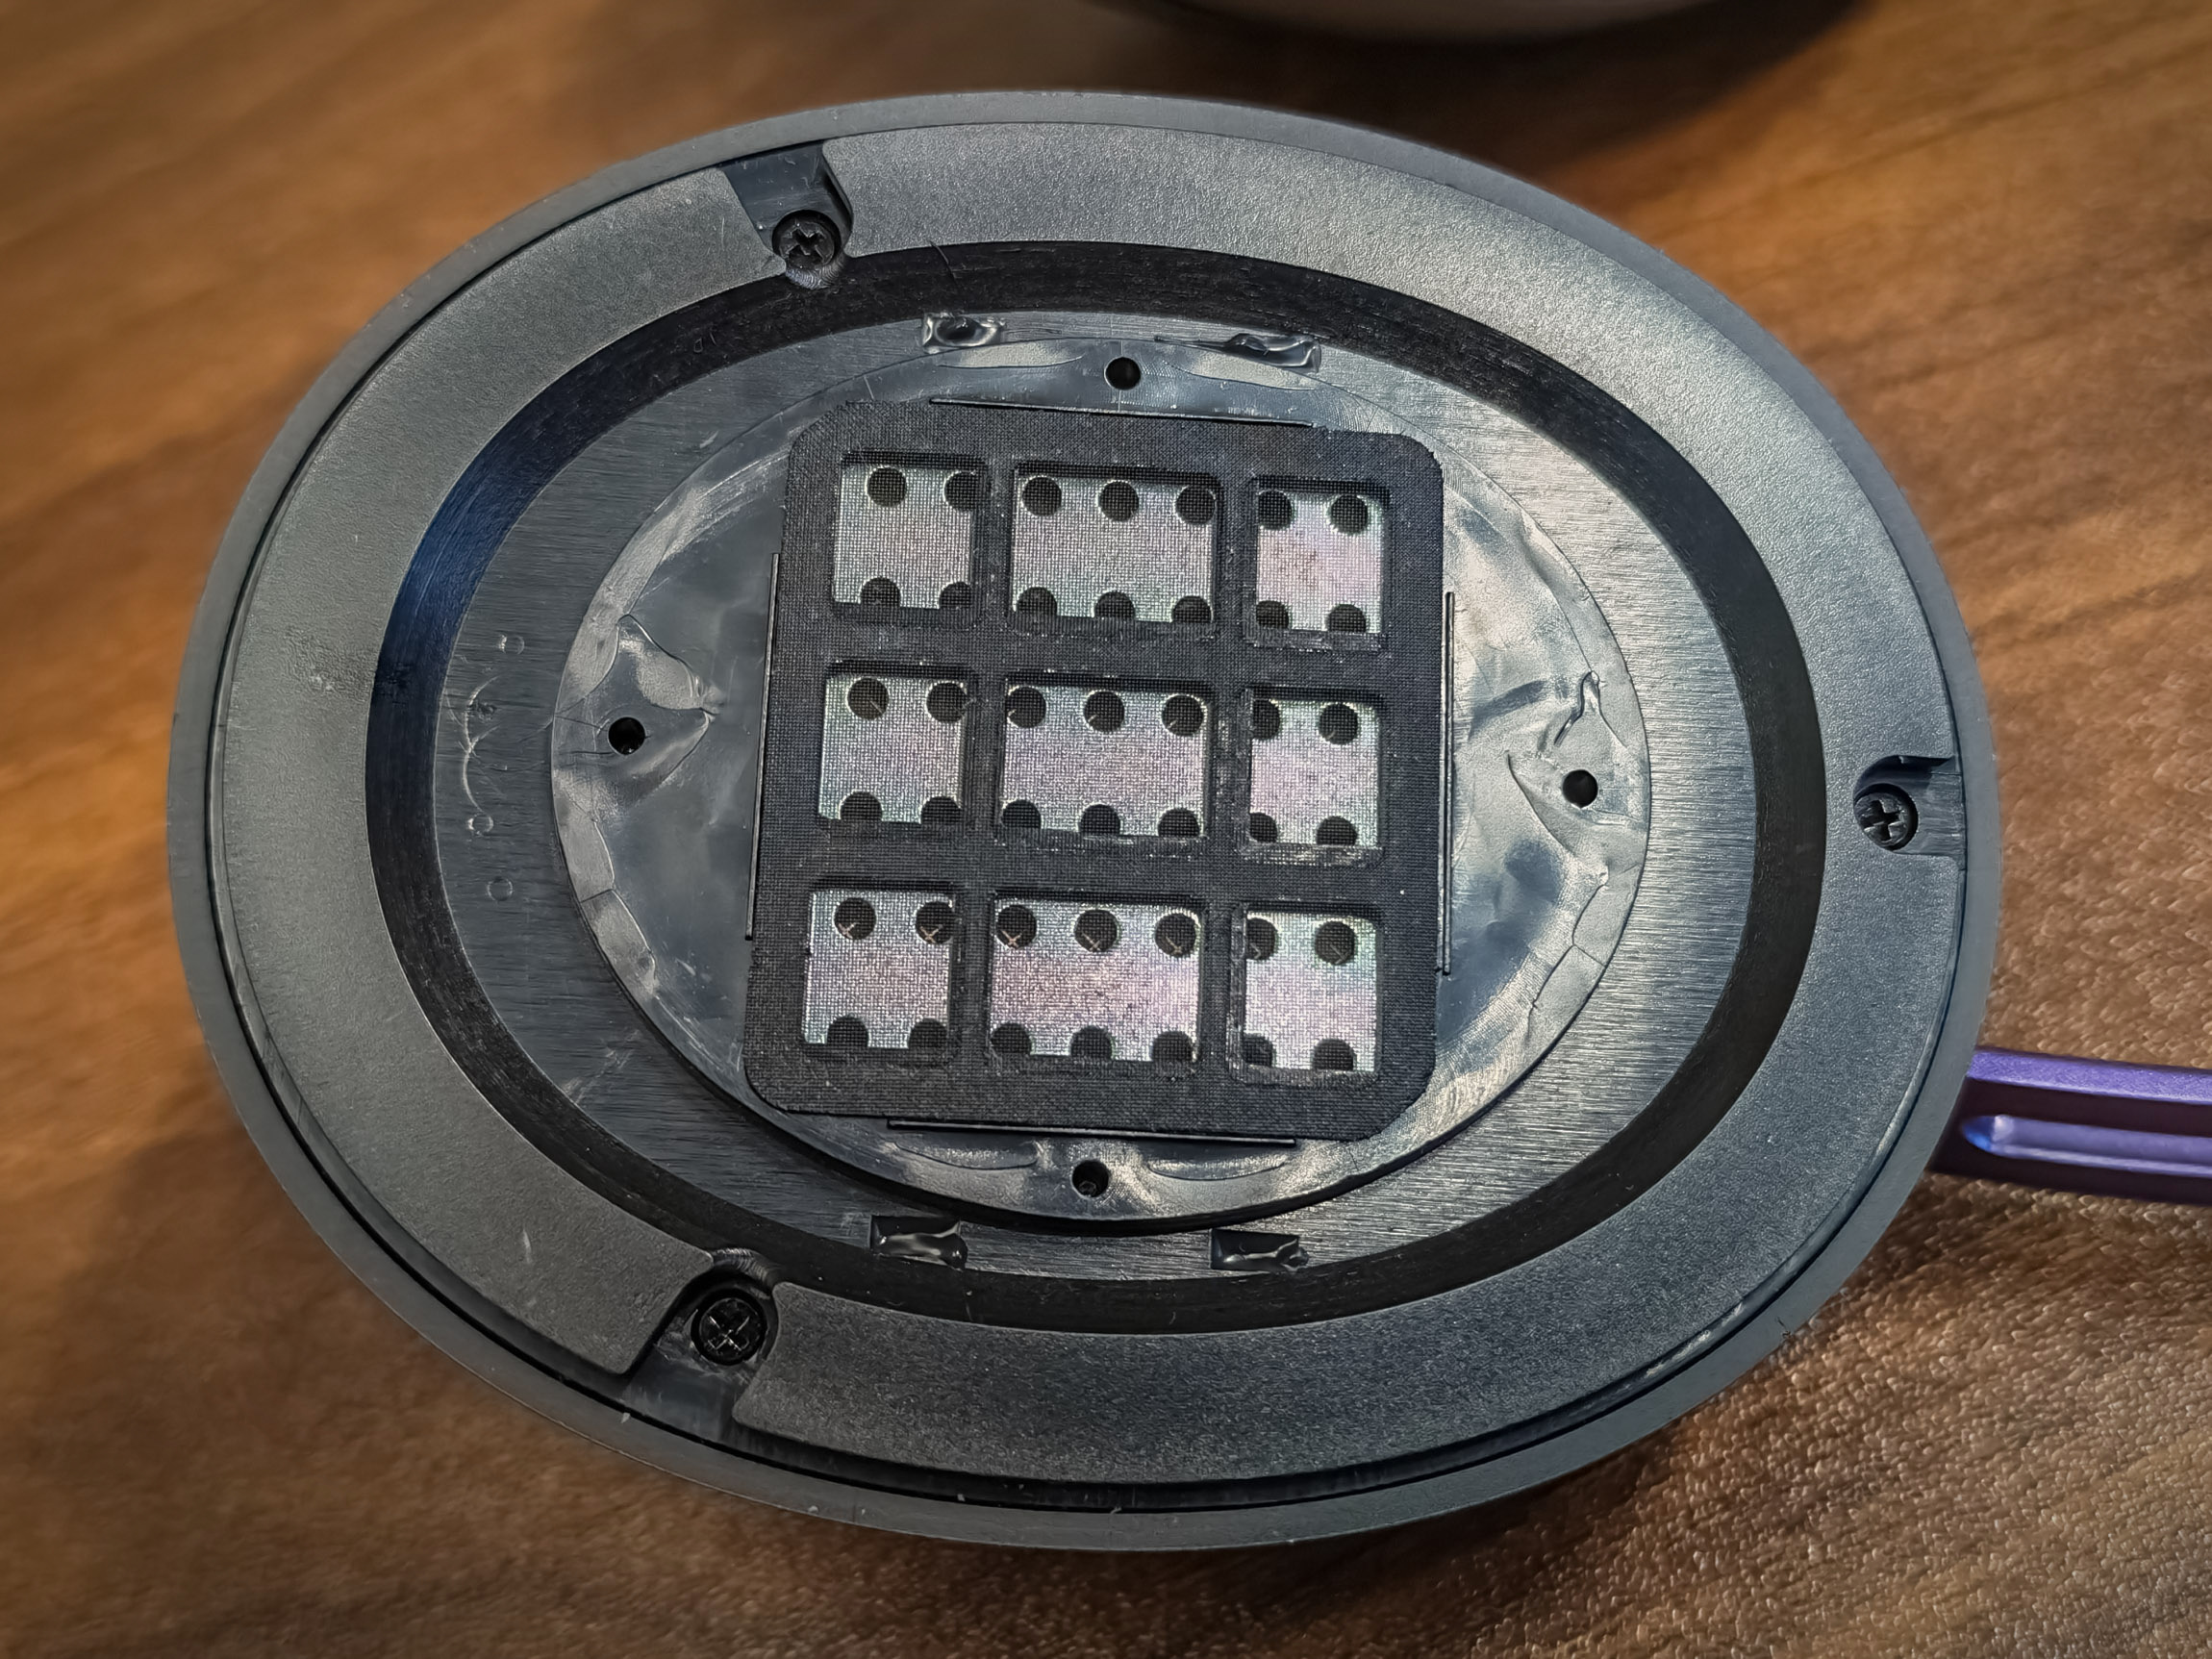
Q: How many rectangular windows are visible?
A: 9